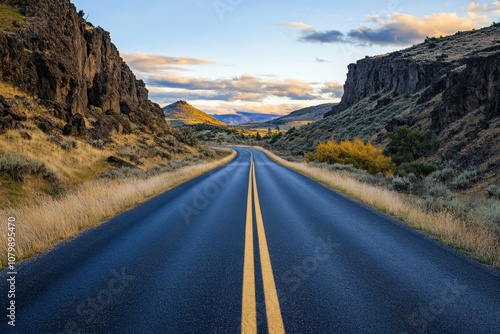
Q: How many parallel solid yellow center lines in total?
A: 2